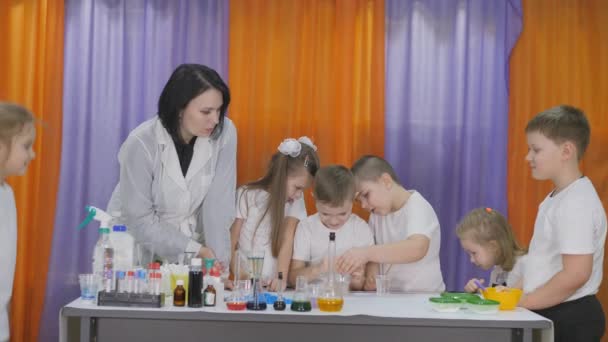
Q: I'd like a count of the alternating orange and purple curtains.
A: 5